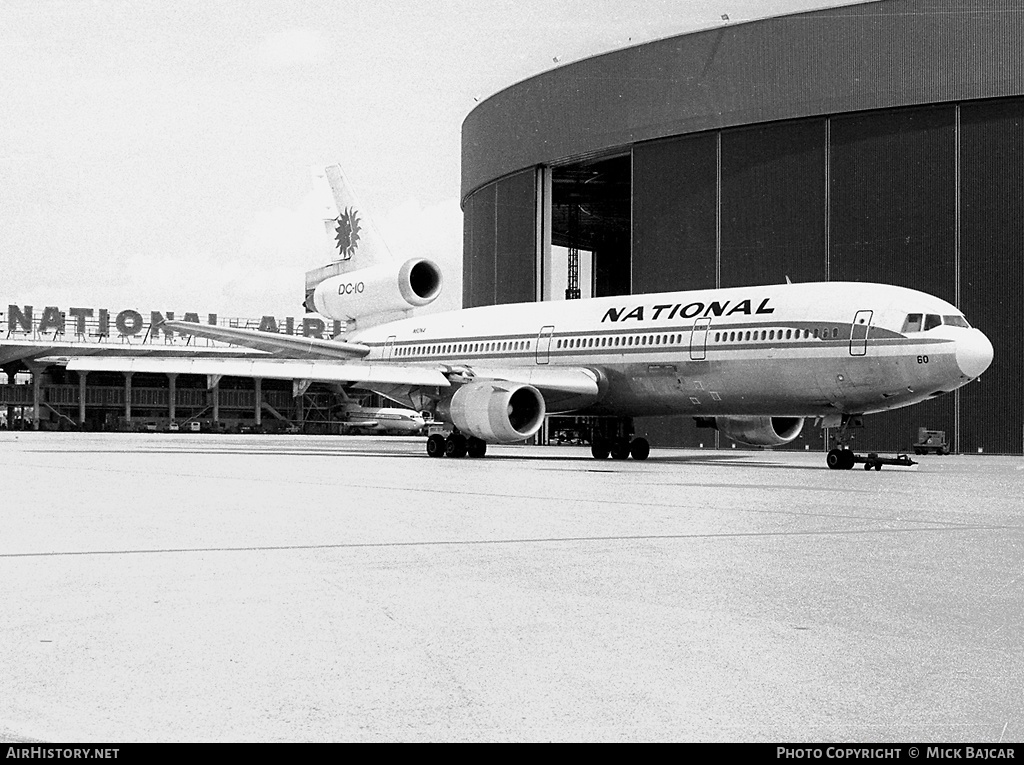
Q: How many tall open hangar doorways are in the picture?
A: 1